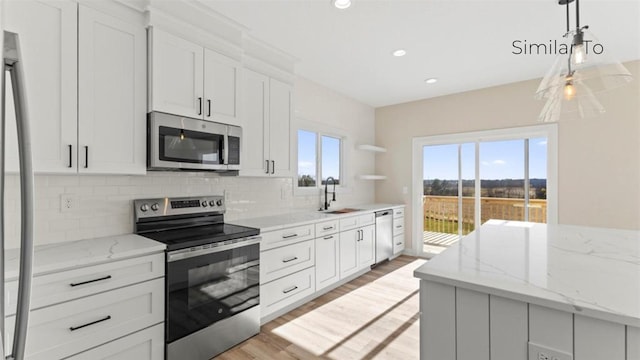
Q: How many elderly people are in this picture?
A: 0